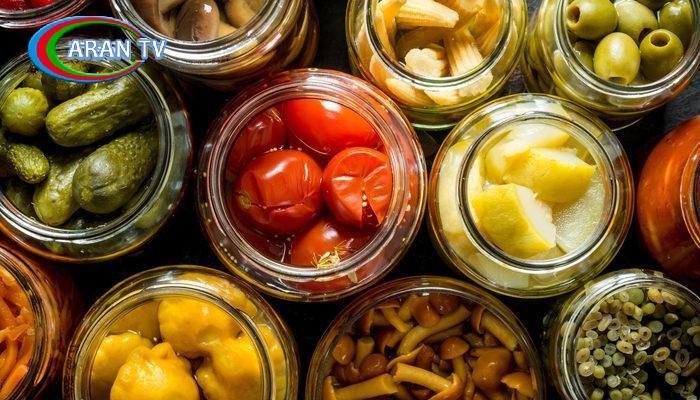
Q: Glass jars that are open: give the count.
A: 12